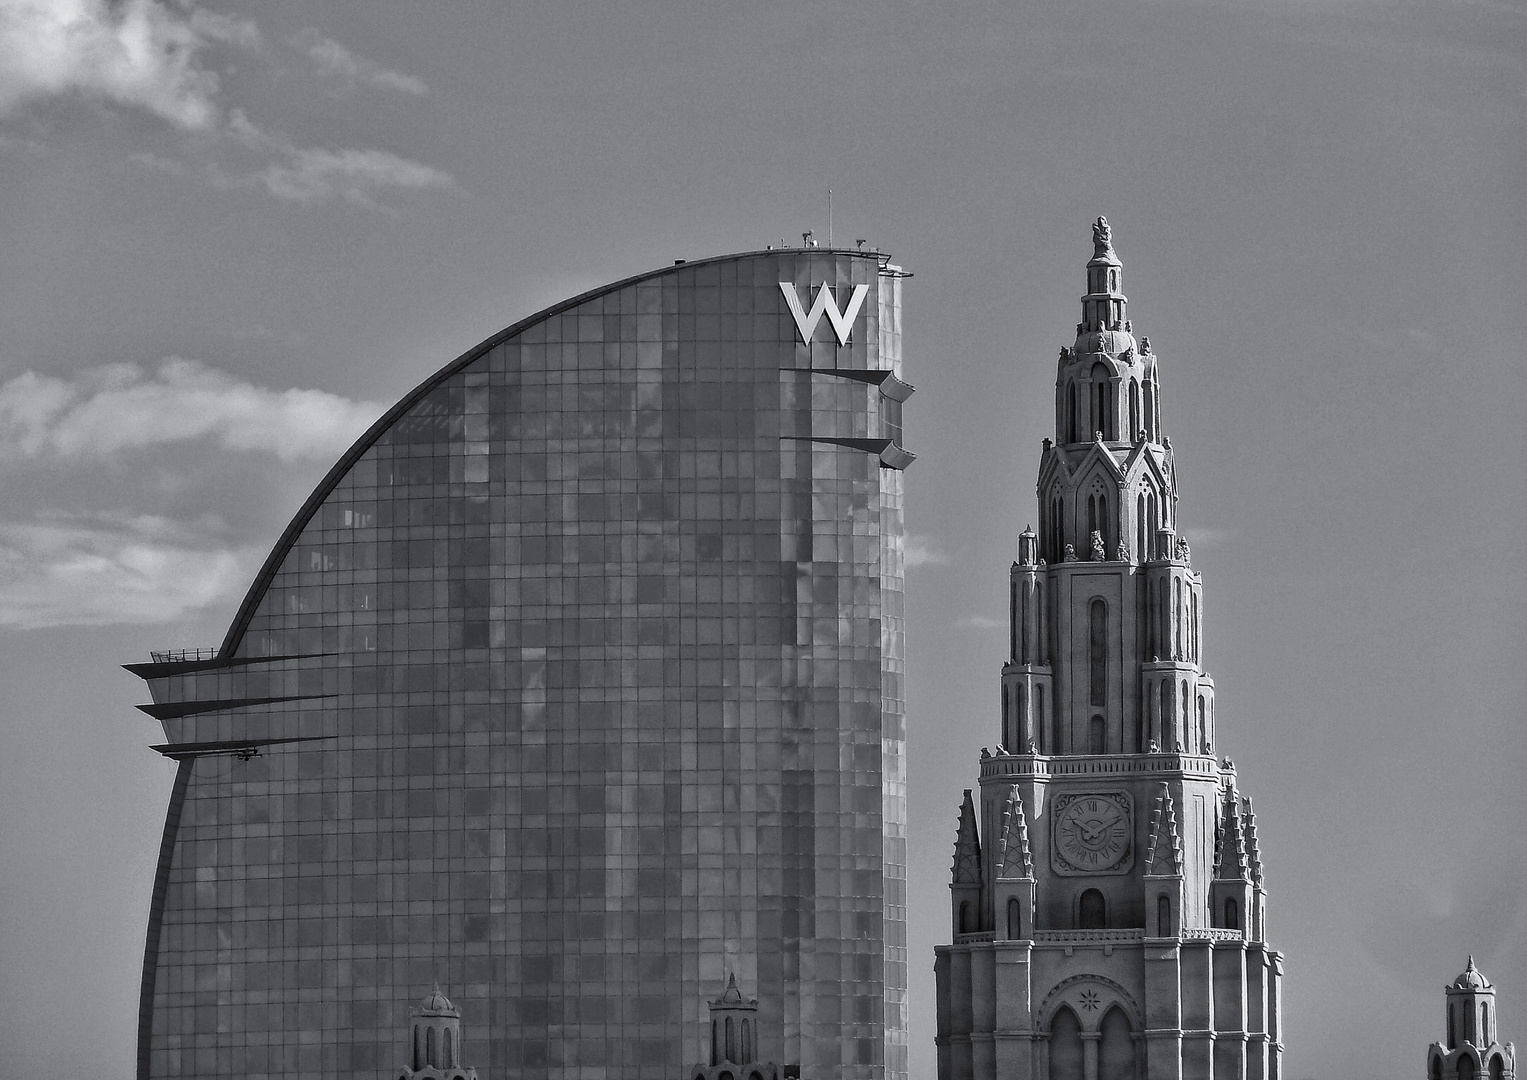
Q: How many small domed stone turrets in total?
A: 3